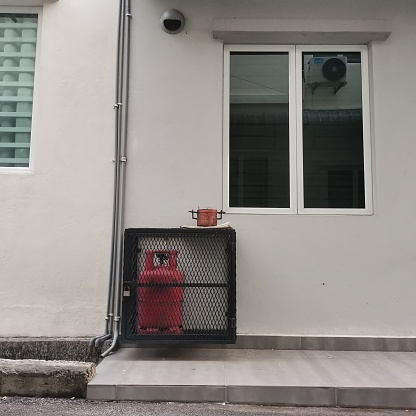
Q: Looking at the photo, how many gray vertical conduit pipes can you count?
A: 3